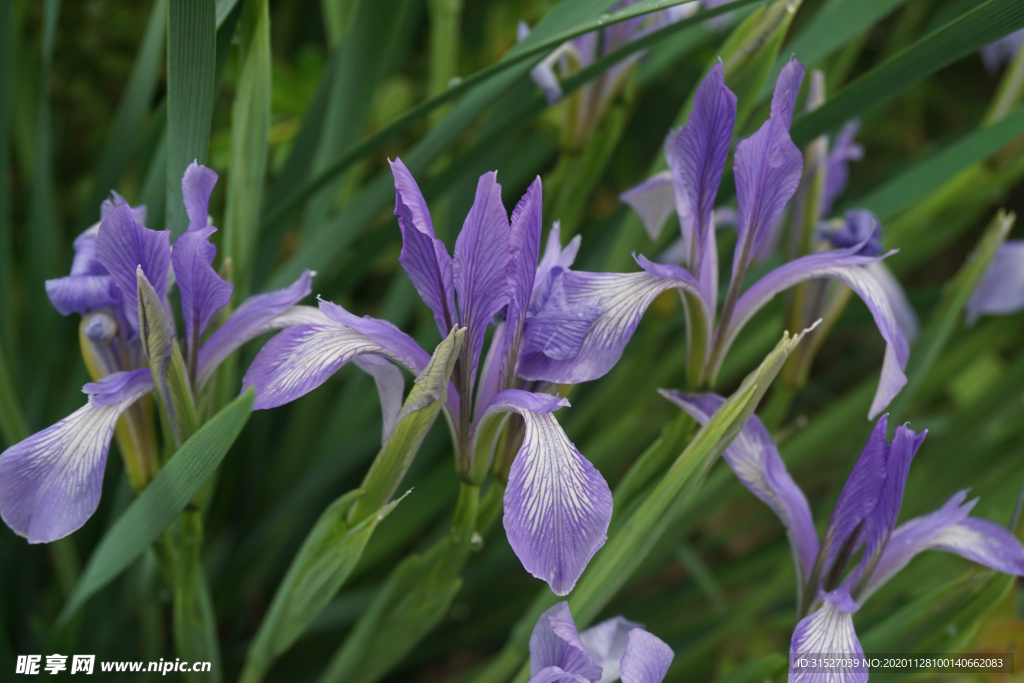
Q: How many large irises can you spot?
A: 4